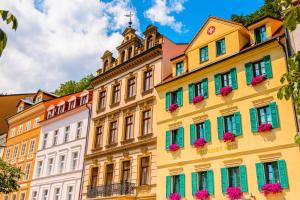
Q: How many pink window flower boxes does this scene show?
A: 12